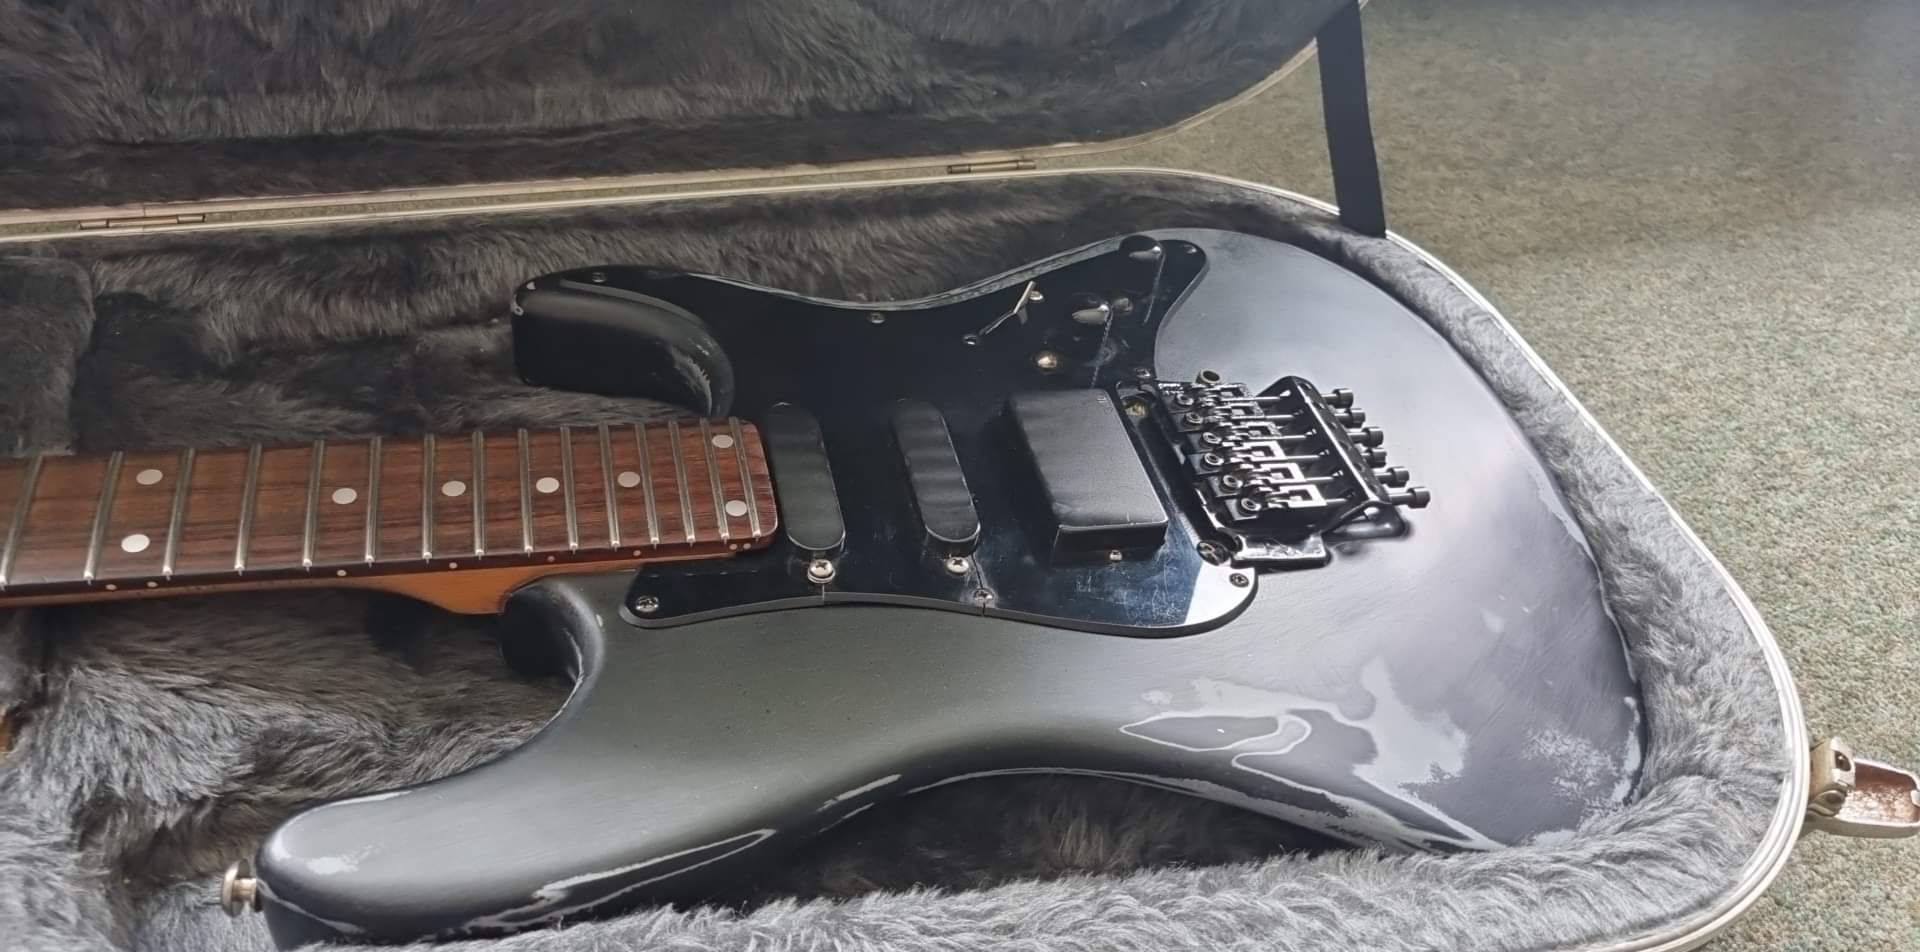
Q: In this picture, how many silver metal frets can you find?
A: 15